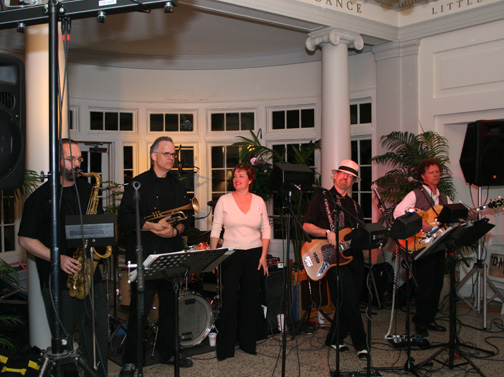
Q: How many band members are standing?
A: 5